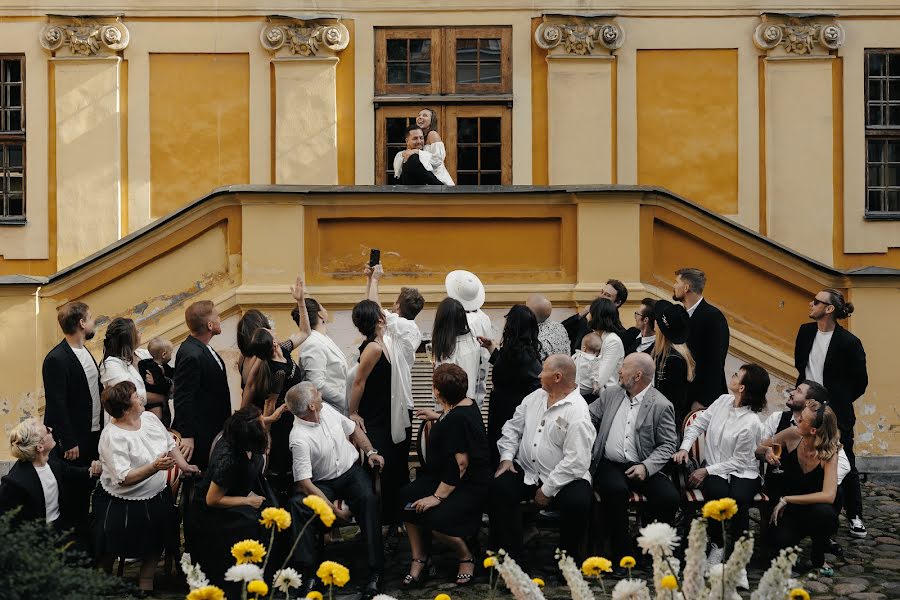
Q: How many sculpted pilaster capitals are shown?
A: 4